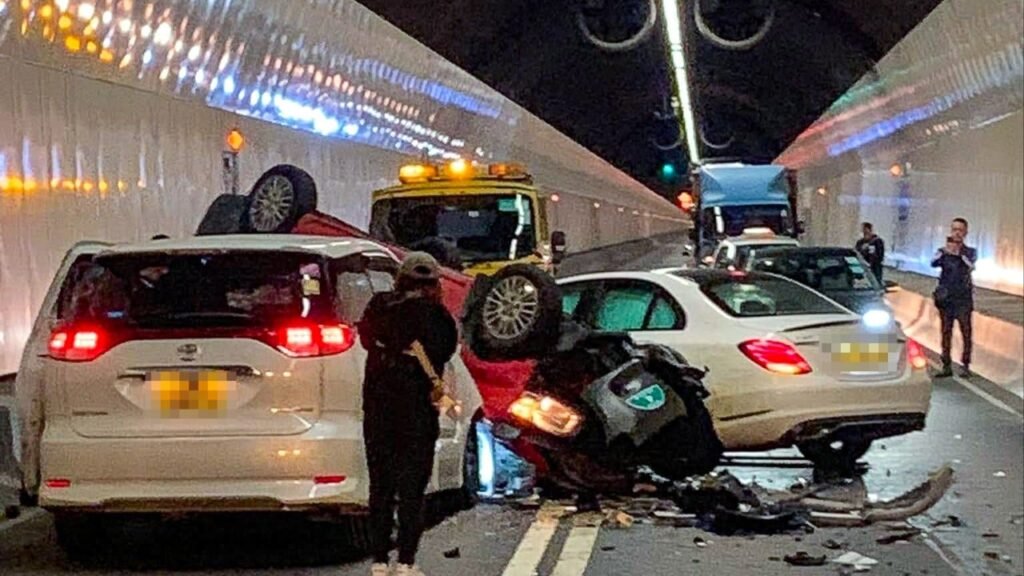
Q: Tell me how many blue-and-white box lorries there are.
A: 1